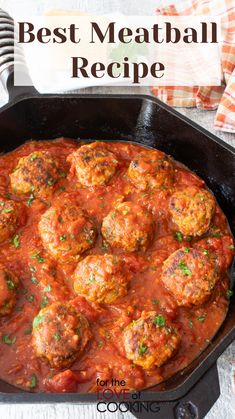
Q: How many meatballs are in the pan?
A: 12